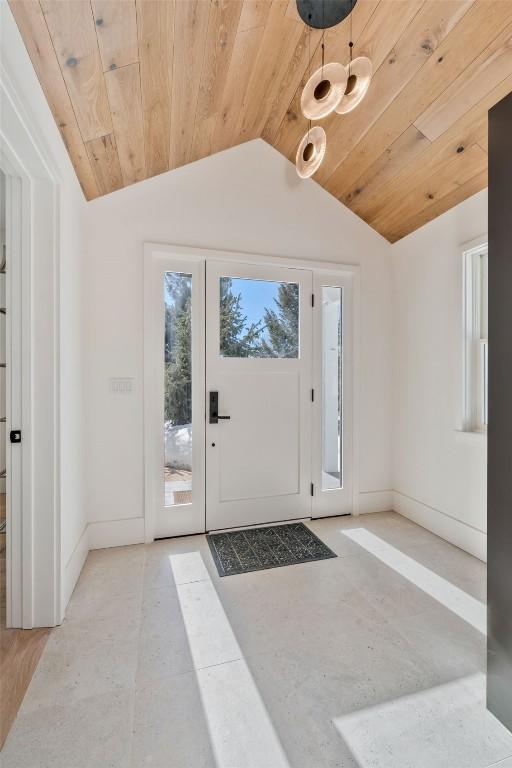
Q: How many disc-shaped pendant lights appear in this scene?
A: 3